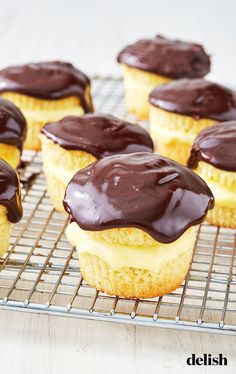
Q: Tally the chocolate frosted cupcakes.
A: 8